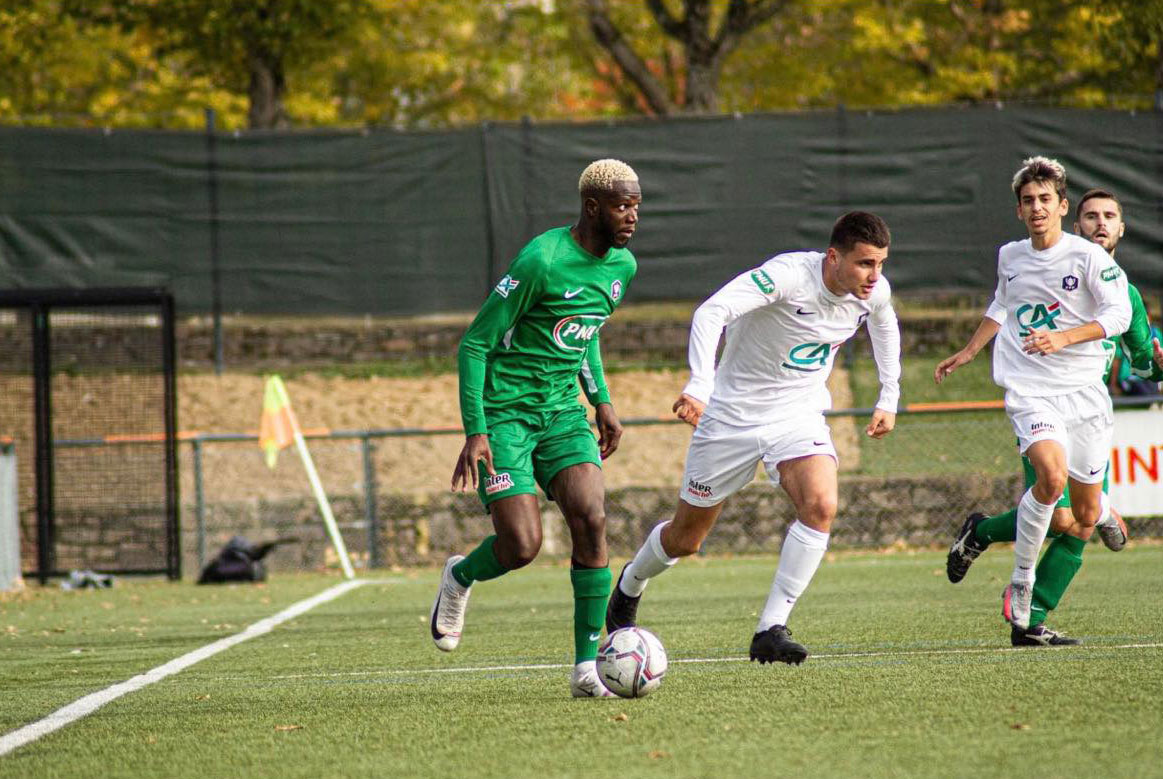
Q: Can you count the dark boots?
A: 4